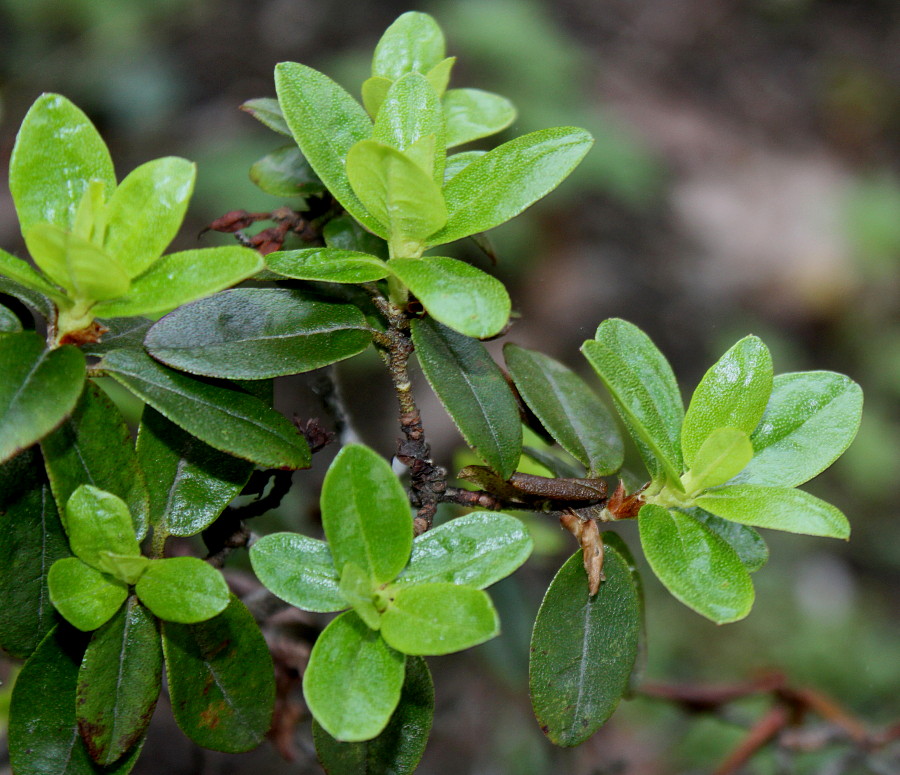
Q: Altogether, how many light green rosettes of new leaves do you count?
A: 5